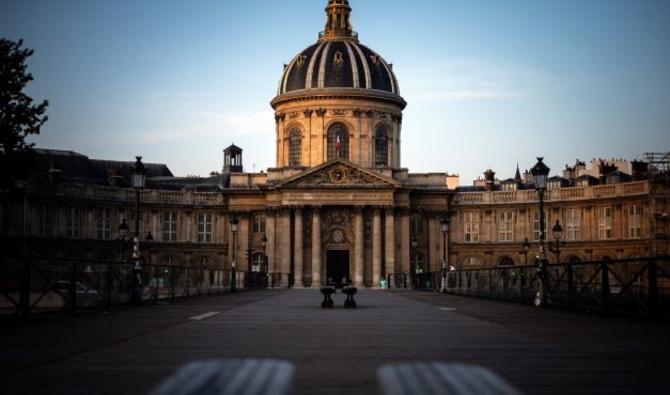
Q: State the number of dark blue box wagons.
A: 0